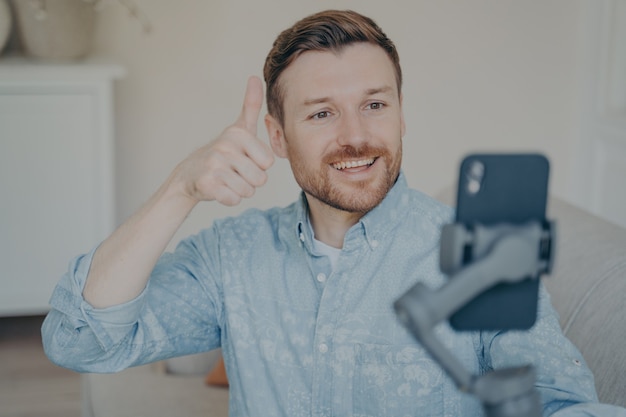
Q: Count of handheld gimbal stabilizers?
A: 1